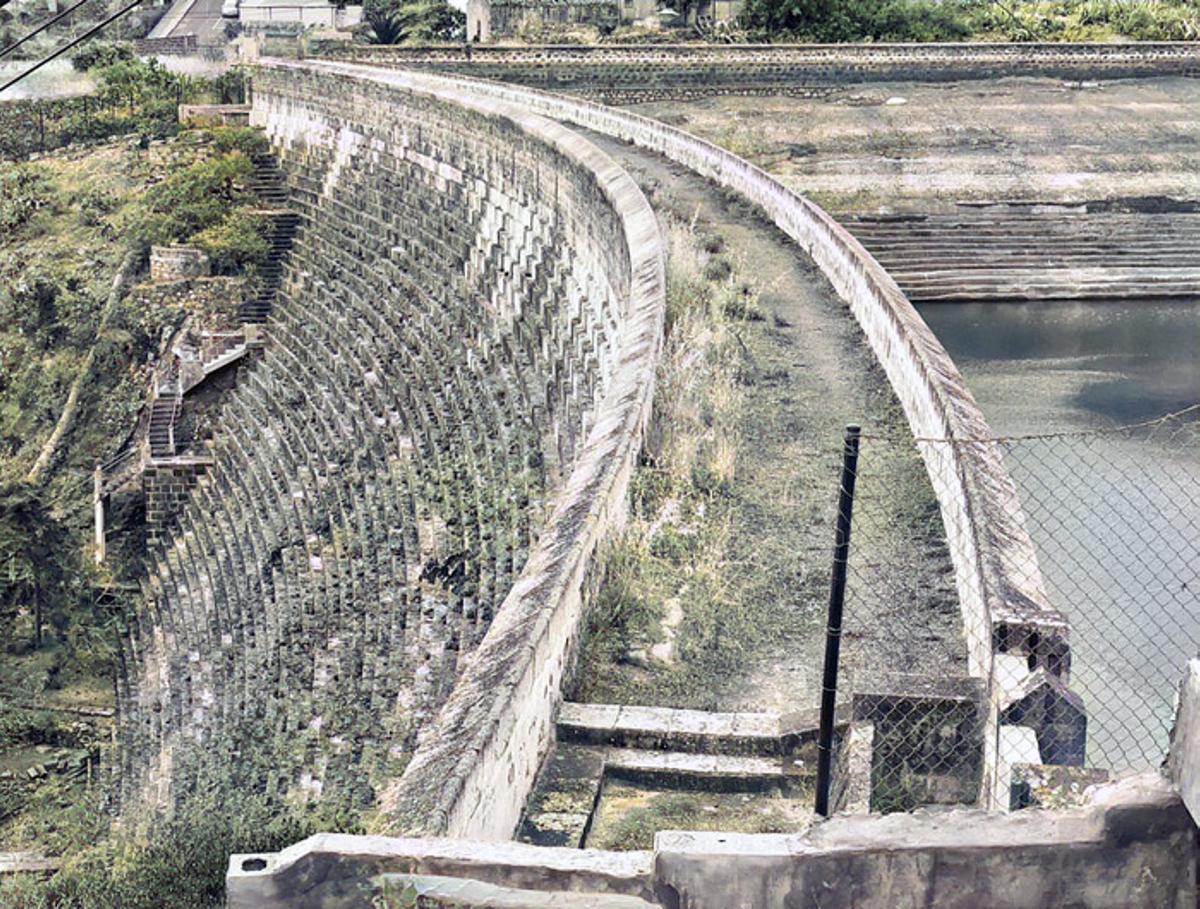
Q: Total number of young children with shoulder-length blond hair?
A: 0